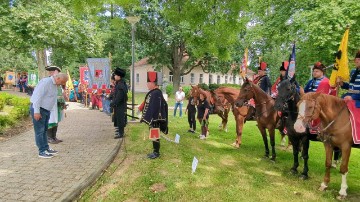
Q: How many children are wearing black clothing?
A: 2